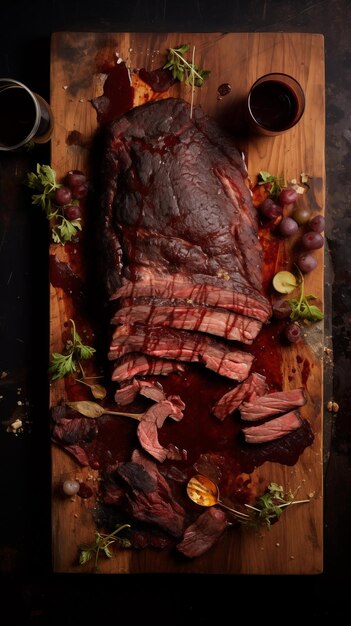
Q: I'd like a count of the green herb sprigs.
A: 7